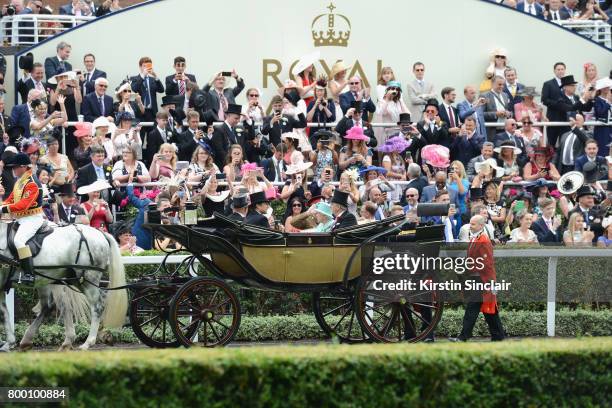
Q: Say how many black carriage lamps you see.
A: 2